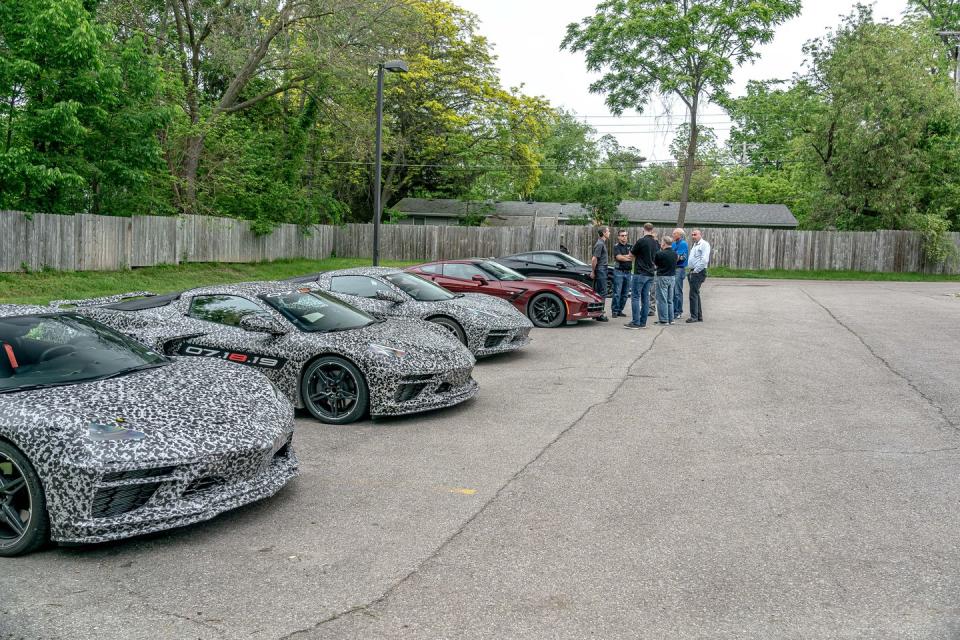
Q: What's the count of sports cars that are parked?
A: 5